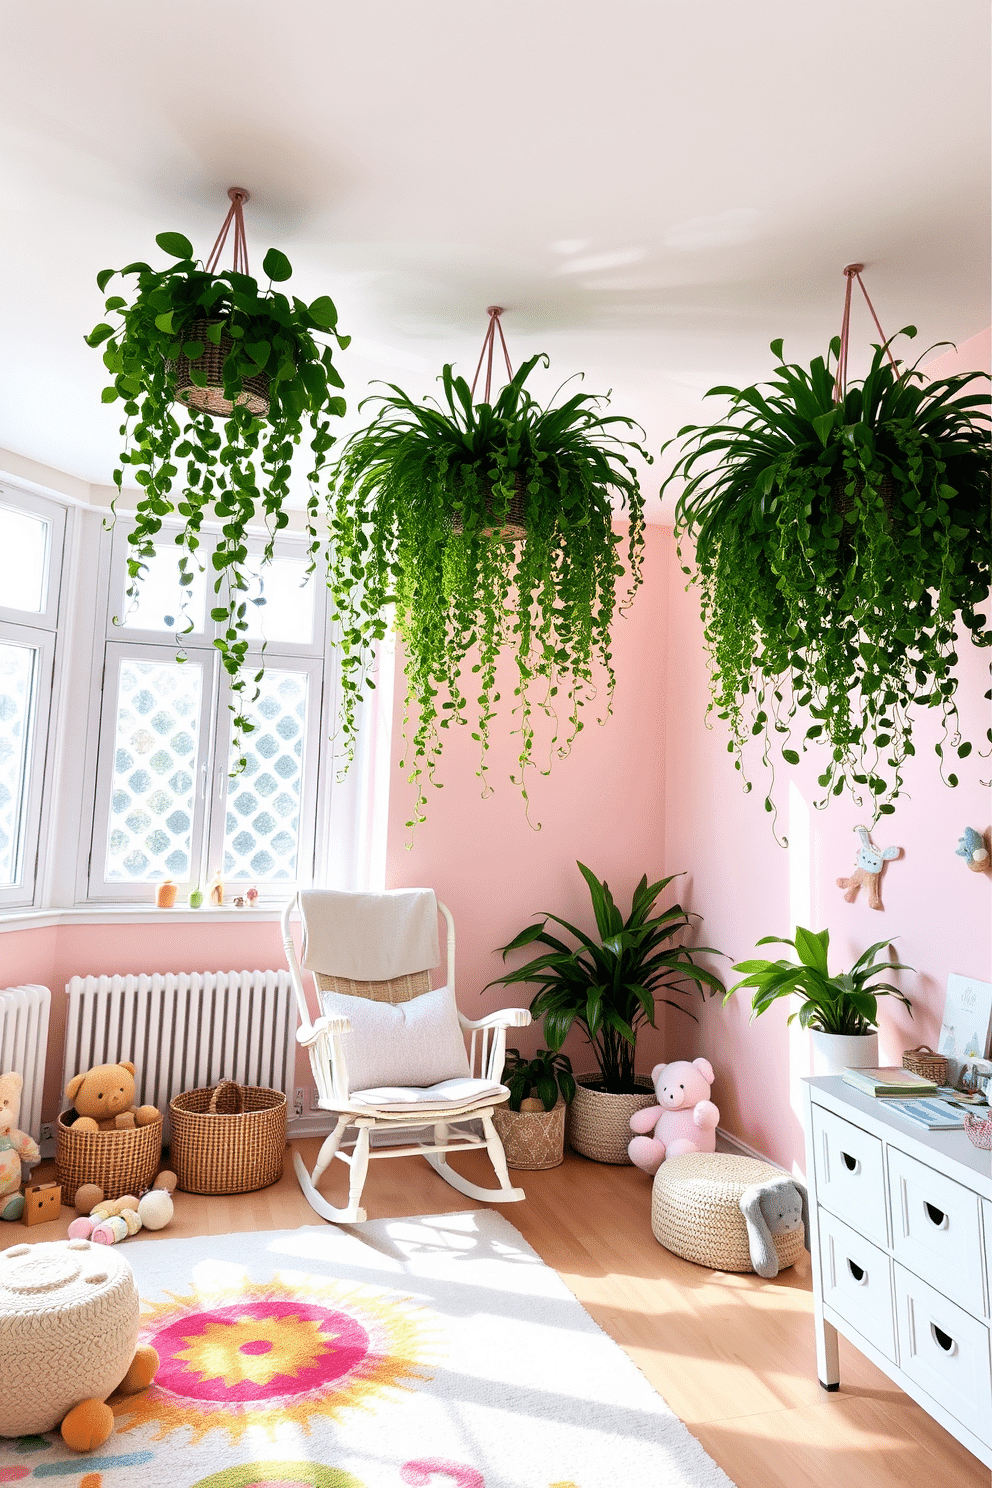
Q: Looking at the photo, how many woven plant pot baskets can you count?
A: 5